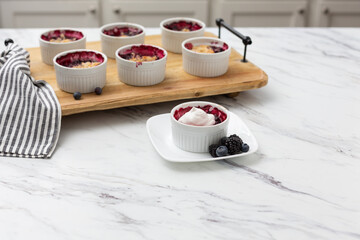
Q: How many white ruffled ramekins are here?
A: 7